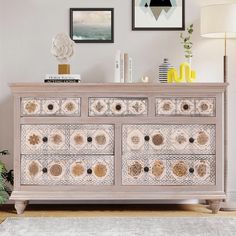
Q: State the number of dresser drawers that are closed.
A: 7